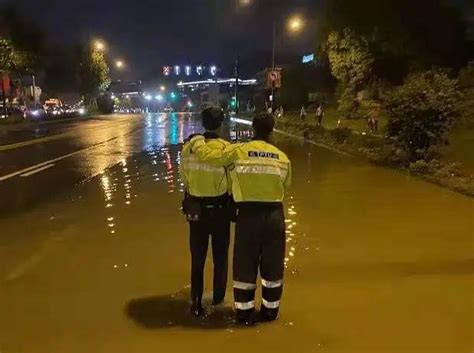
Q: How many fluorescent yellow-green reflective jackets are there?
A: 2